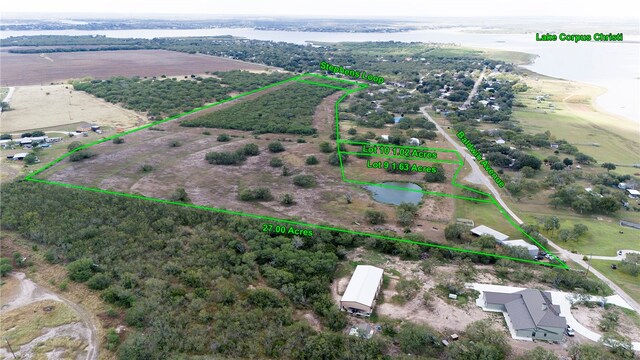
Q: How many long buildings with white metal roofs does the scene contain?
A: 3